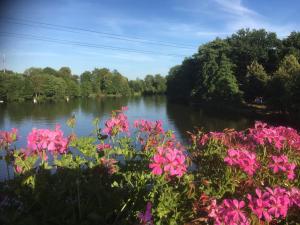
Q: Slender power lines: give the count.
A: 4